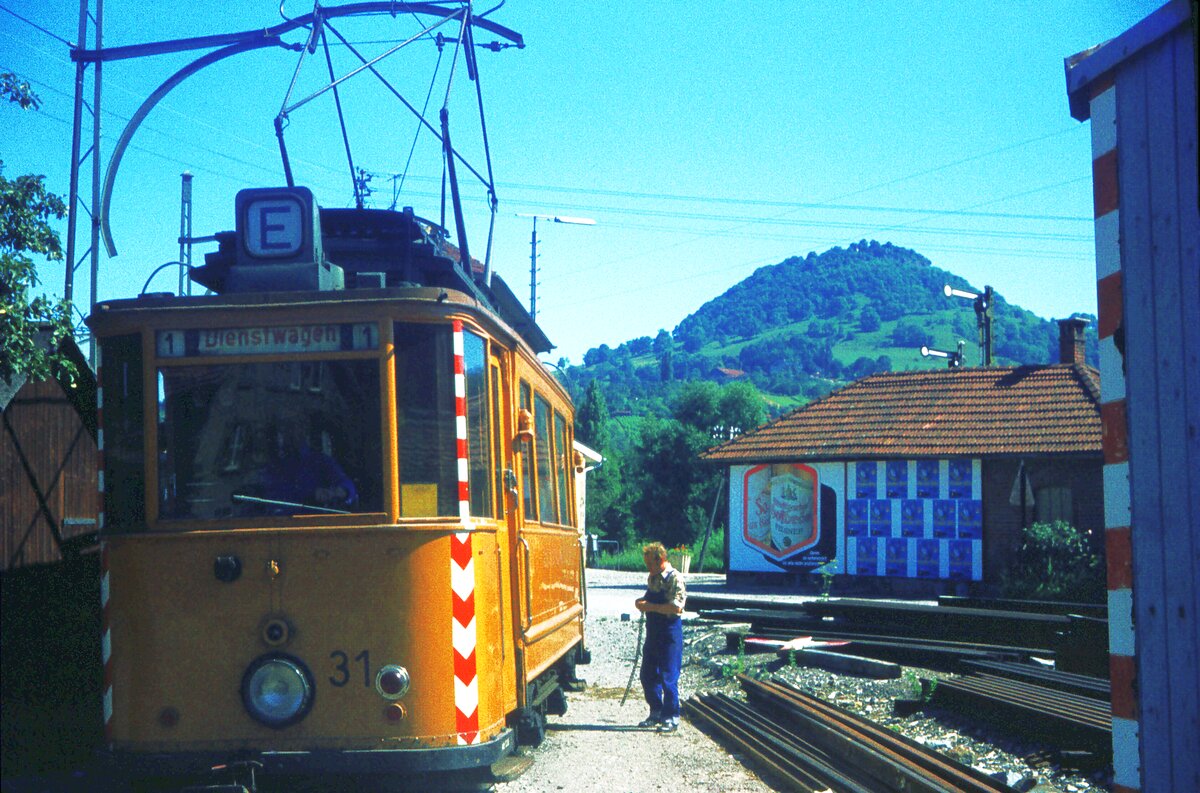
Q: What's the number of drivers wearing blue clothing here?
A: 1